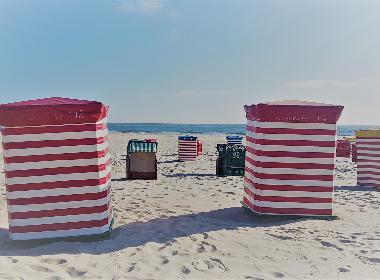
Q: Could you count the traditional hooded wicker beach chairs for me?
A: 2